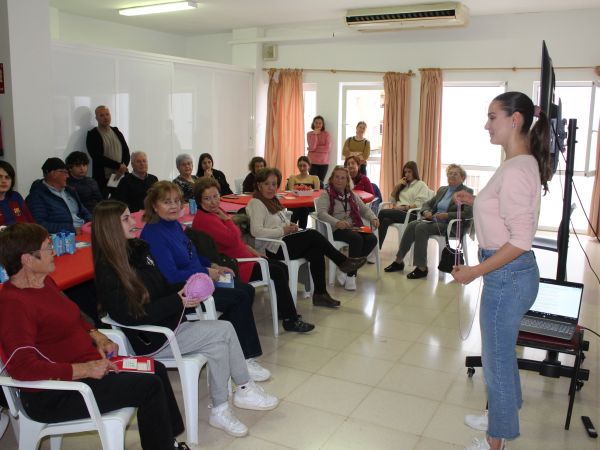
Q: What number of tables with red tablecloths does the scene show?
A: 2